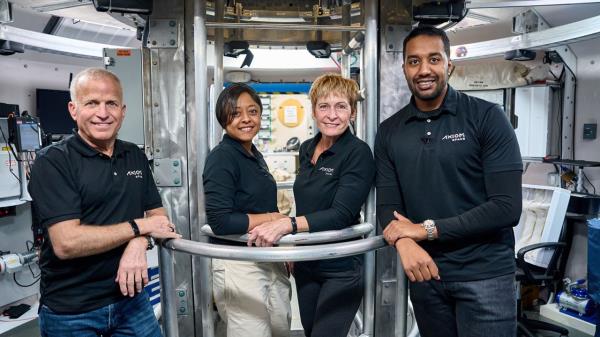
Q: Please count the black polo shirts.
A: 4